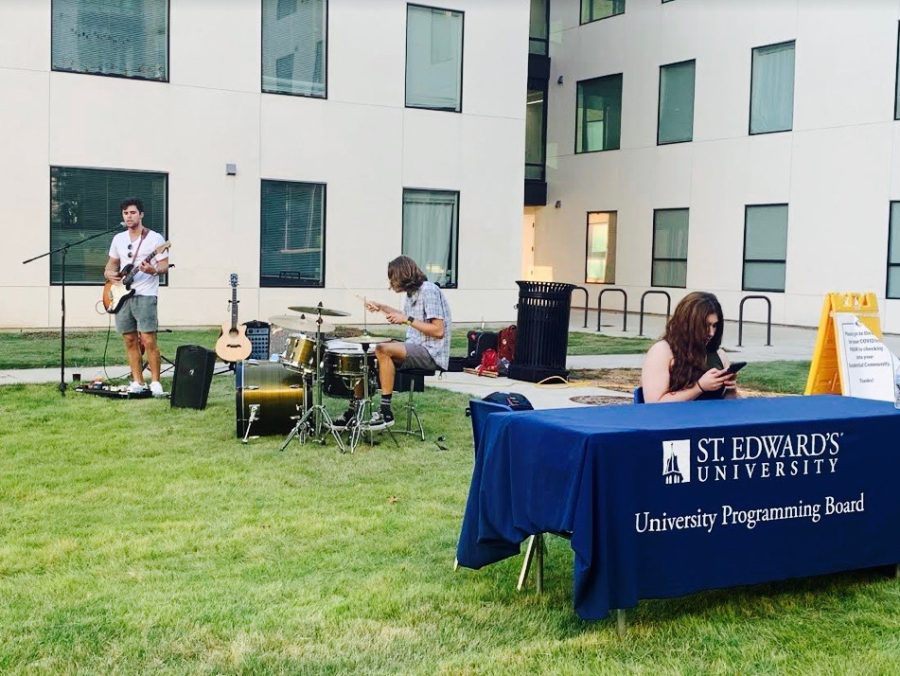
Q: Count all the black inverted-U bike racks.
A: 4